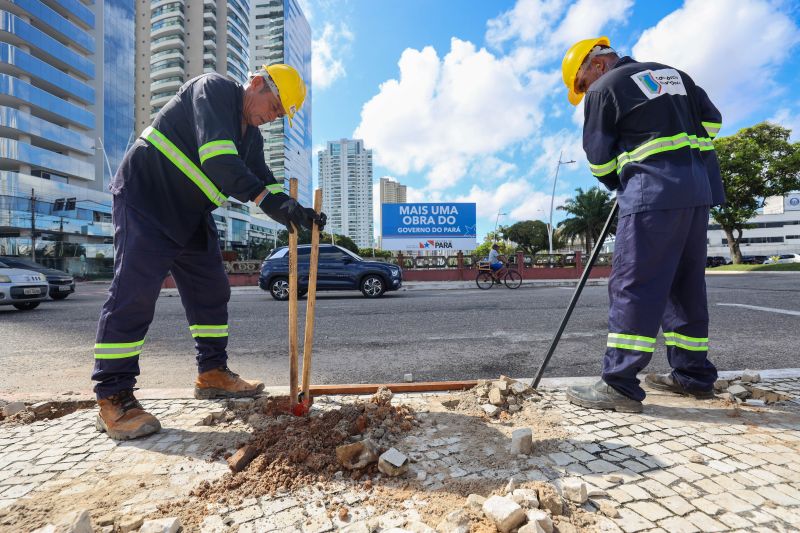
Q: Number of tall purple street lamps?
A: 0